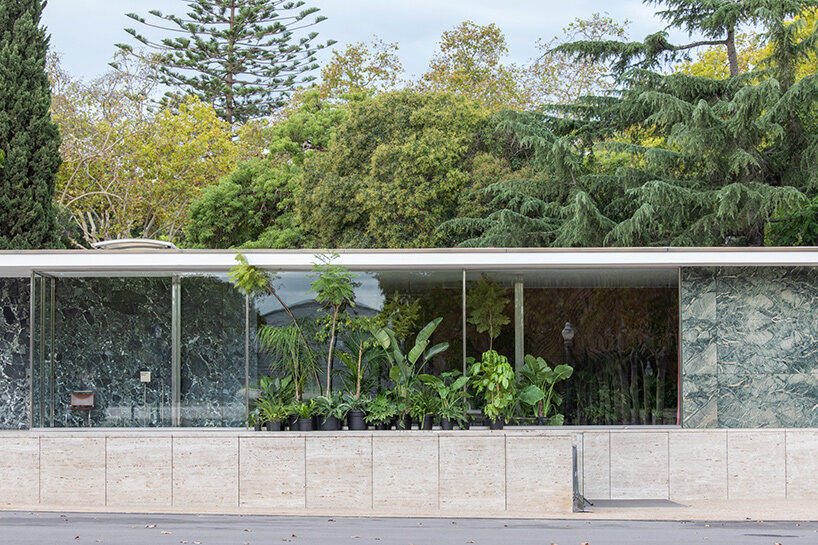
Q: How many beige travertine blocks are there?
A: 14